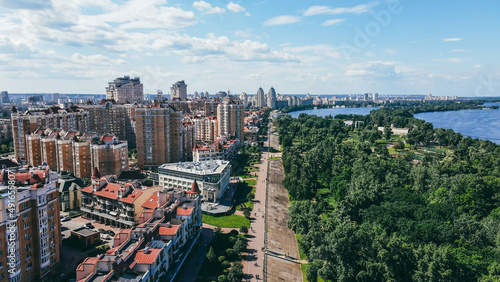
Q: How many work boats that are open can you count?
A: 0